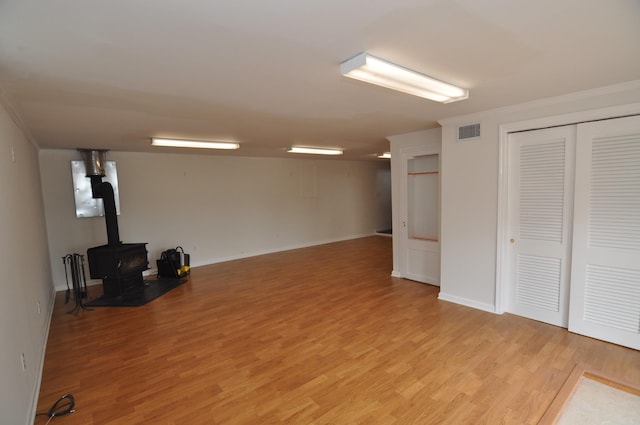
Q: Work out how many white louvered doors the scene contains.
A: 2